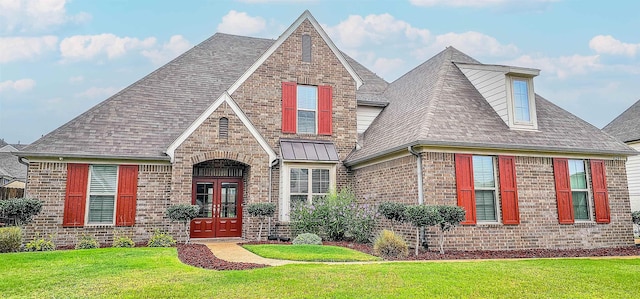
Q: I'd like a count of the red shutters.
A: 8